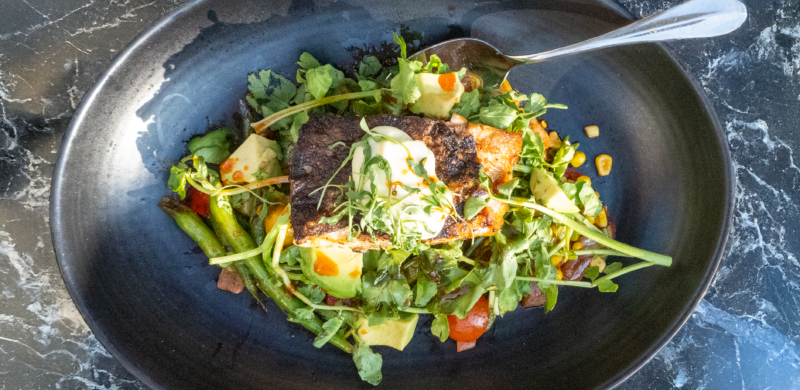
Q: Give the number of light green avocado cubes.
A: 5